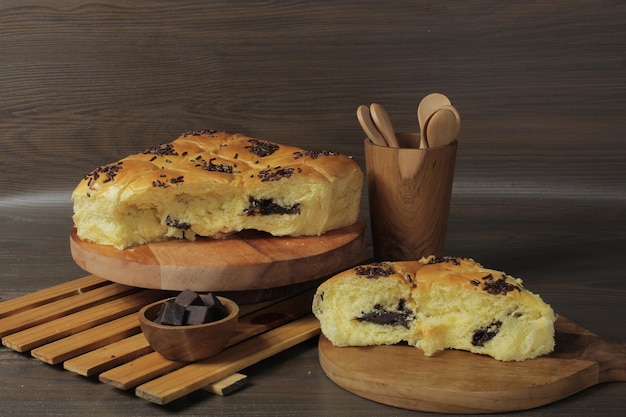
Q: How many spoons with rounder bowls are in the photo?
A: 3